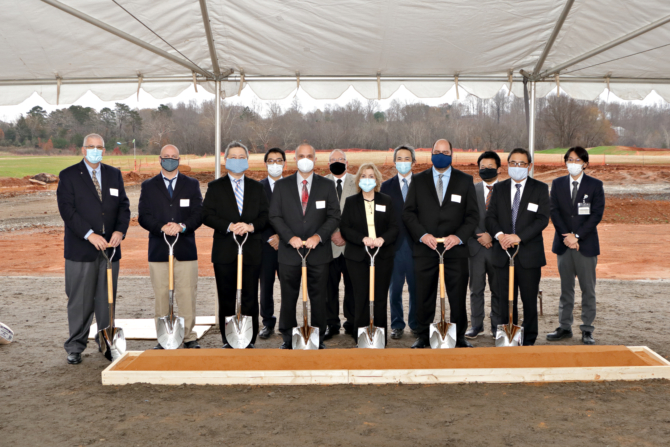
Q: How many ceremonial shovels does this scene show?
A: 7